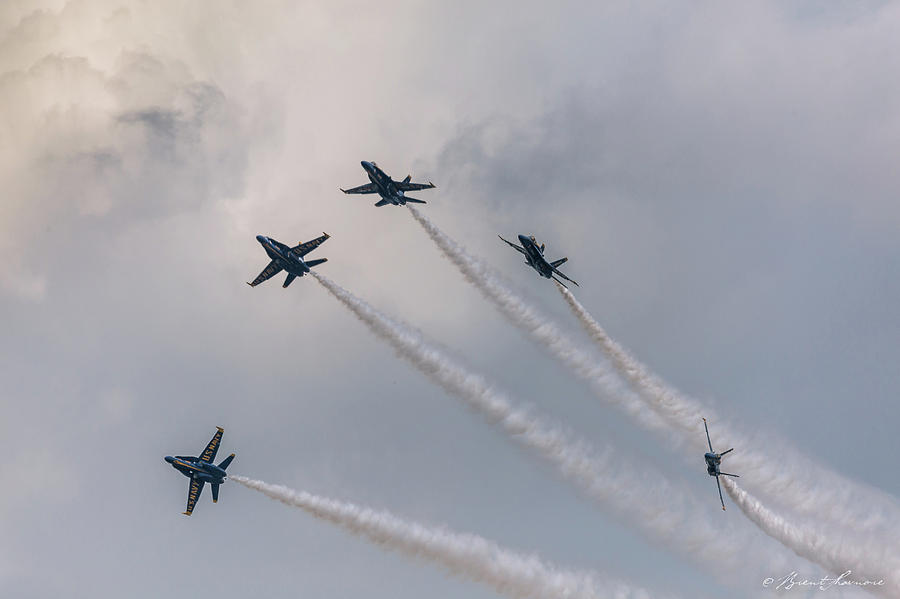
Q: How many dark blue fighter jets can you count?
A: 5